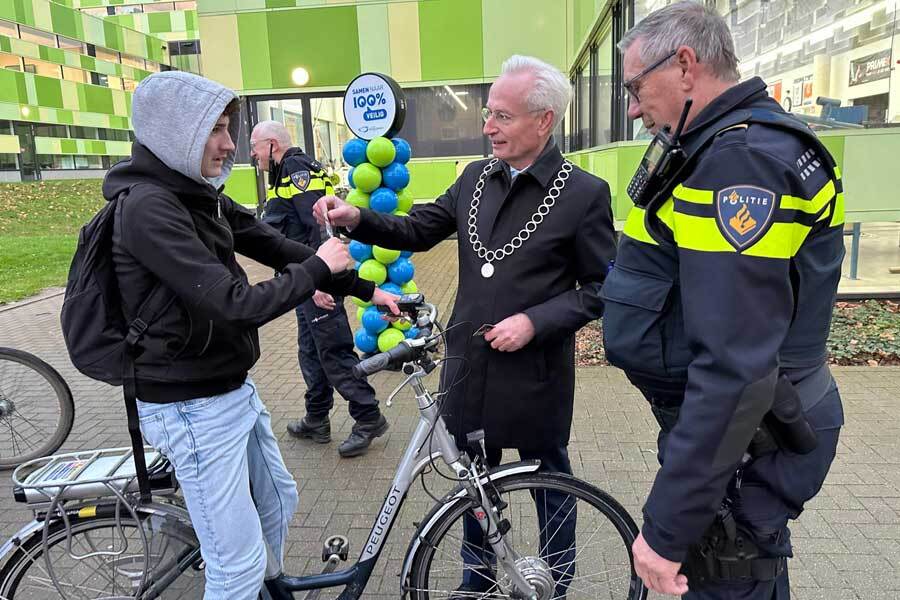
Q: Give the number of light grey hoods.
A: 1